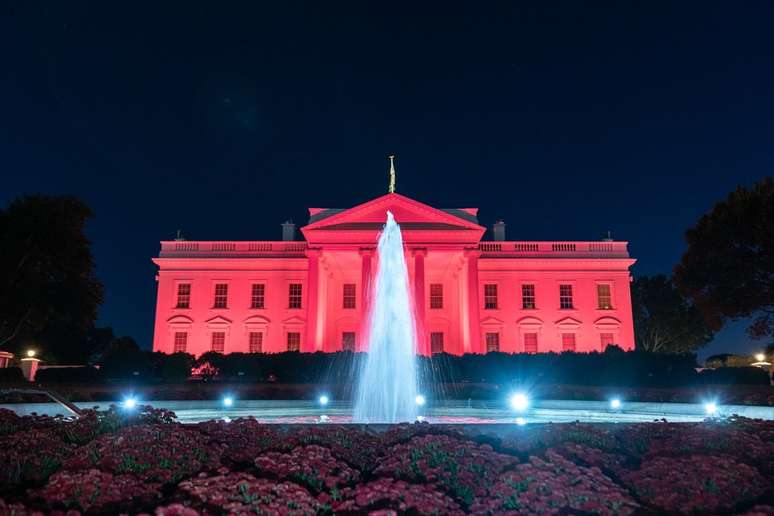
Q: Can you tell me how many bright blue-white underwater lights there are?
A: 7